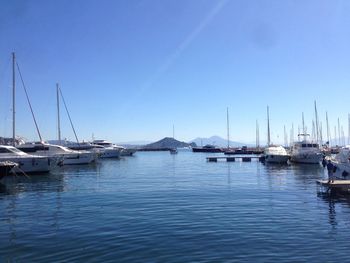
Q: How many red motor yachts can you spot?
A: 0